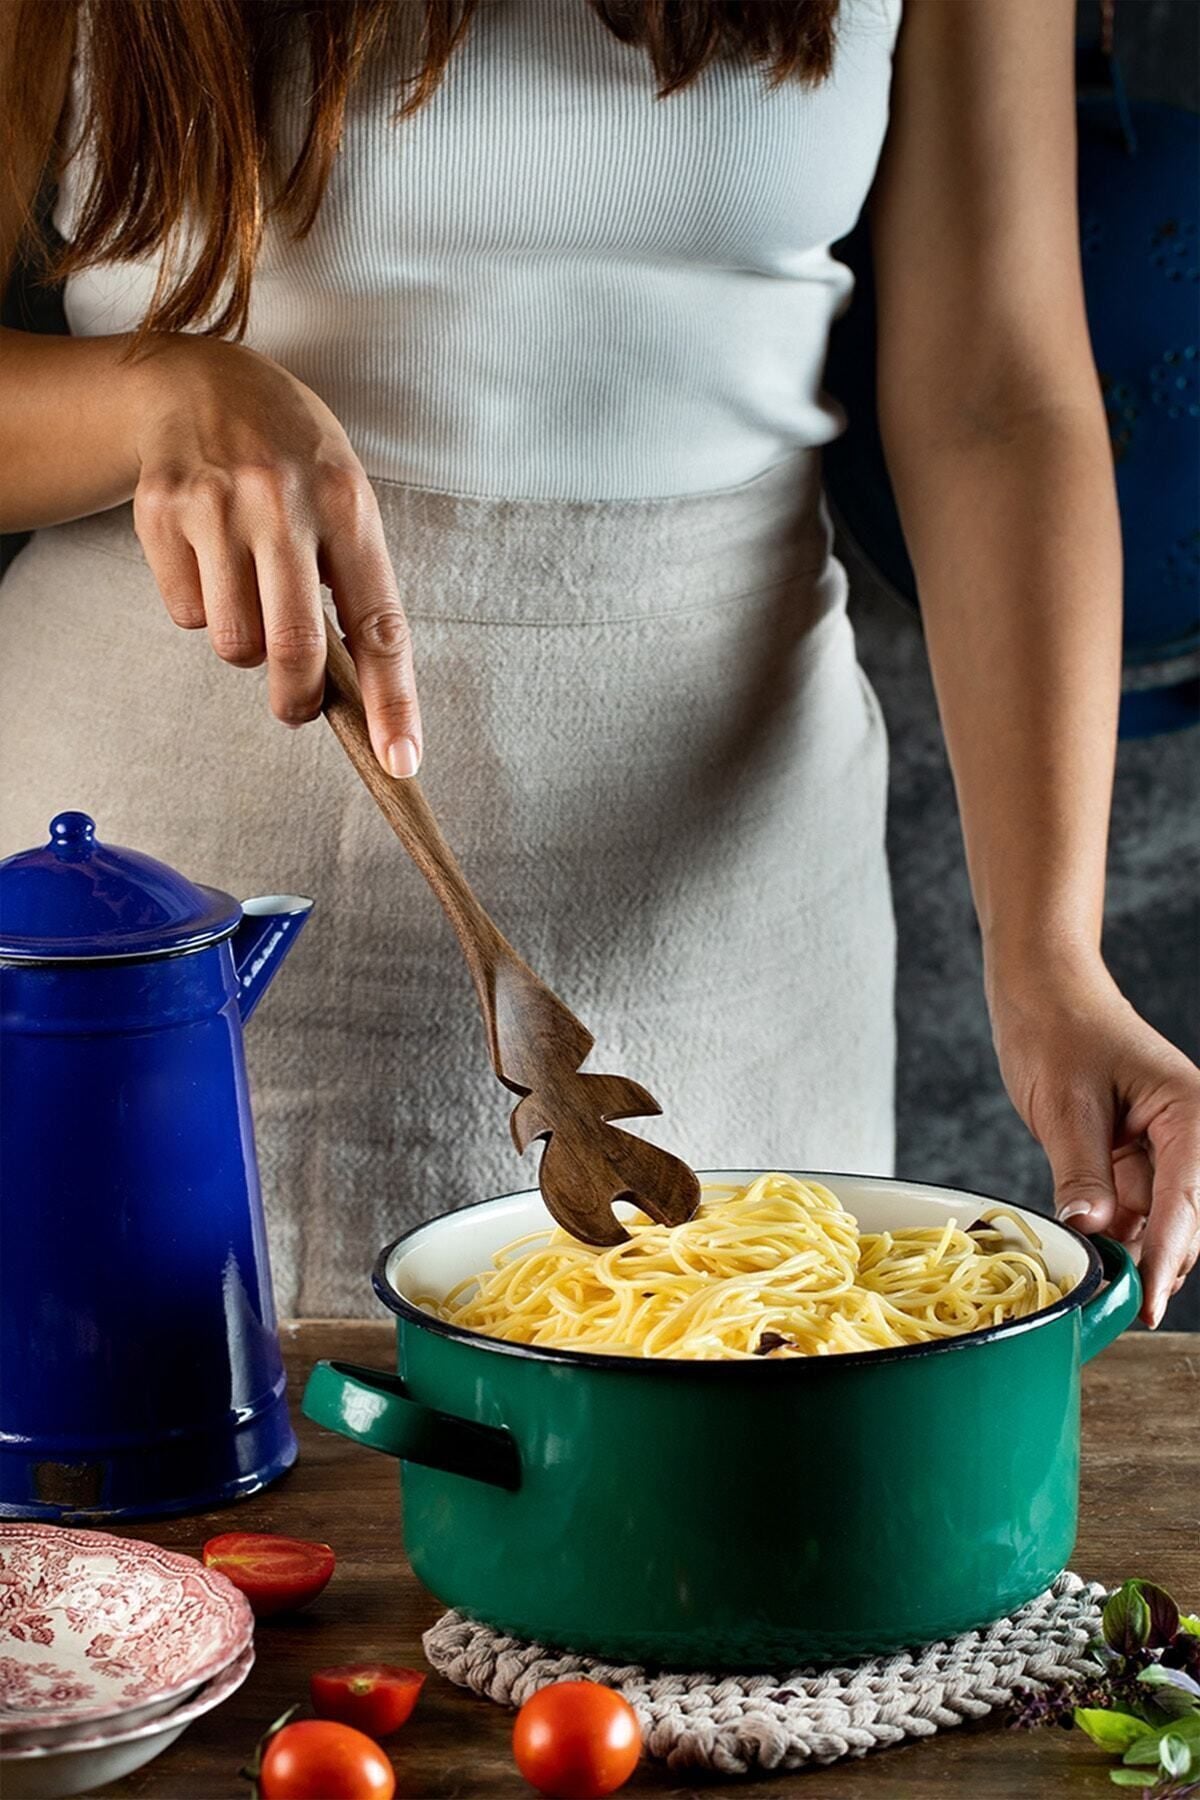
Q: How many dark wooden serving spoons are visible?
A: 1